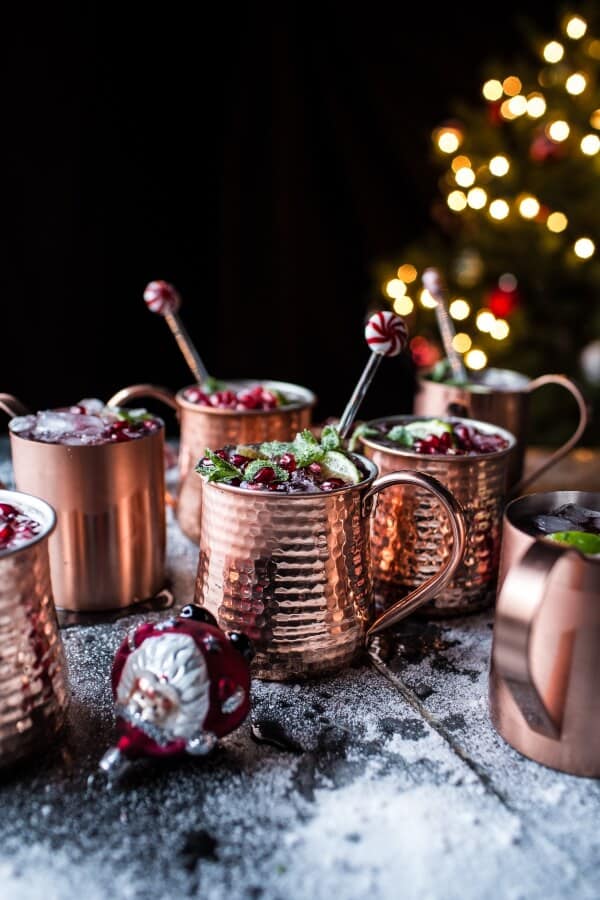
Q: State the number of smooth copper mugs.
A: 3